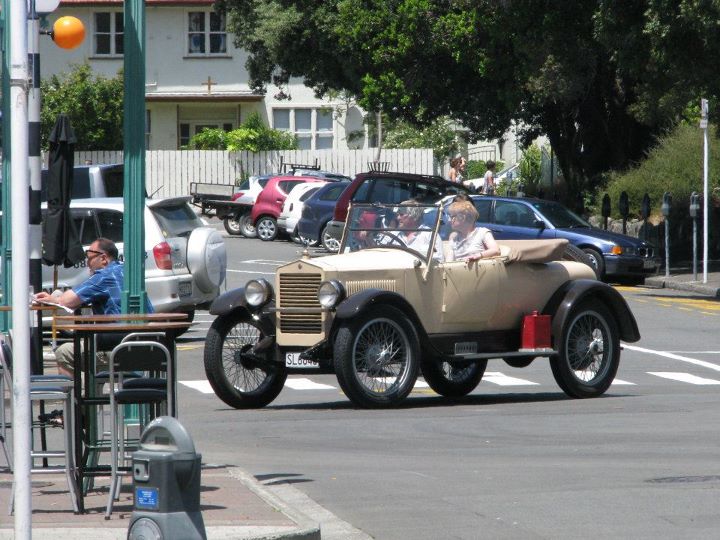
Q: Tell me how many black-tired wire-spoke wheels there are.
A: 4